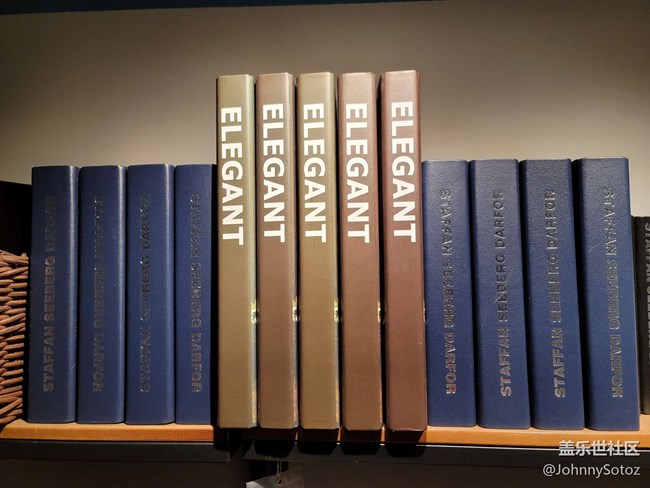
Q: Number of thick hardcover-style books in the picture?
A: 13